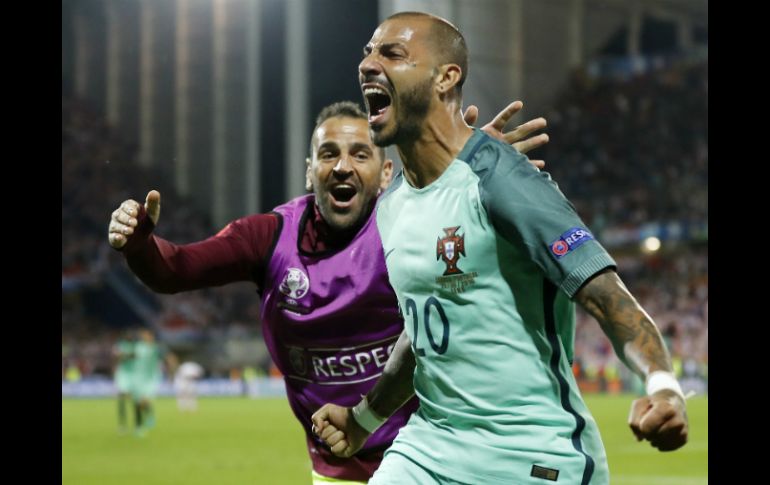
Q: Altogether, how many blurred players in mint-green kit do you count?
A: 2